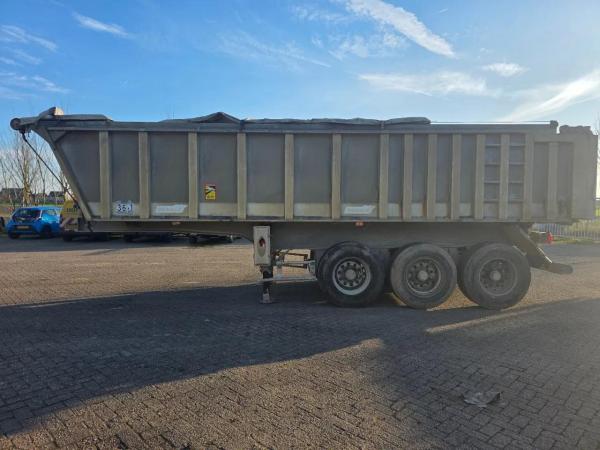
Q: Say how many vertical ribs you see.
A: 14